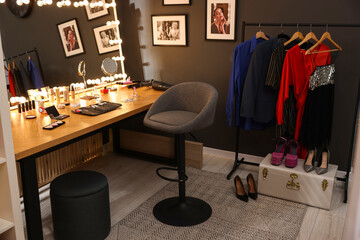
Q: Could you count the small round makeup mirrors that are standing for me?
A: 1